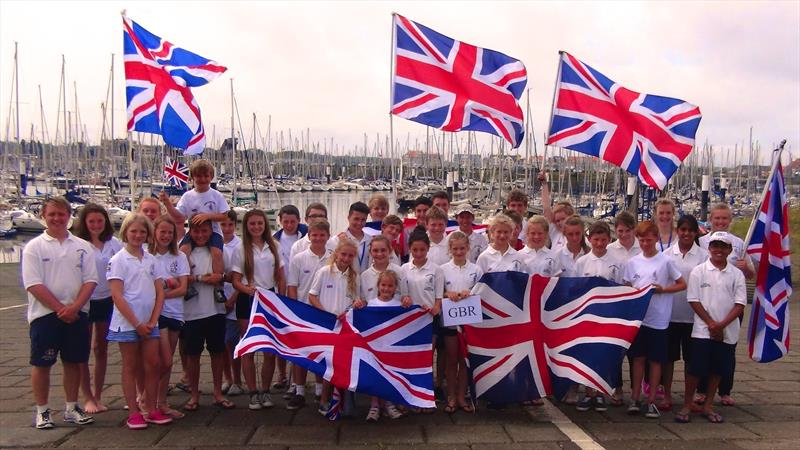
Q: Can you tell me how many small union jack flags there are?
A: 1